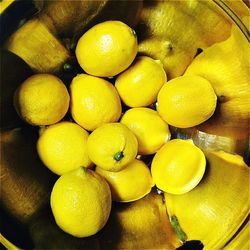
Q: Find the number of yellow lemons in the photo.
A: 11